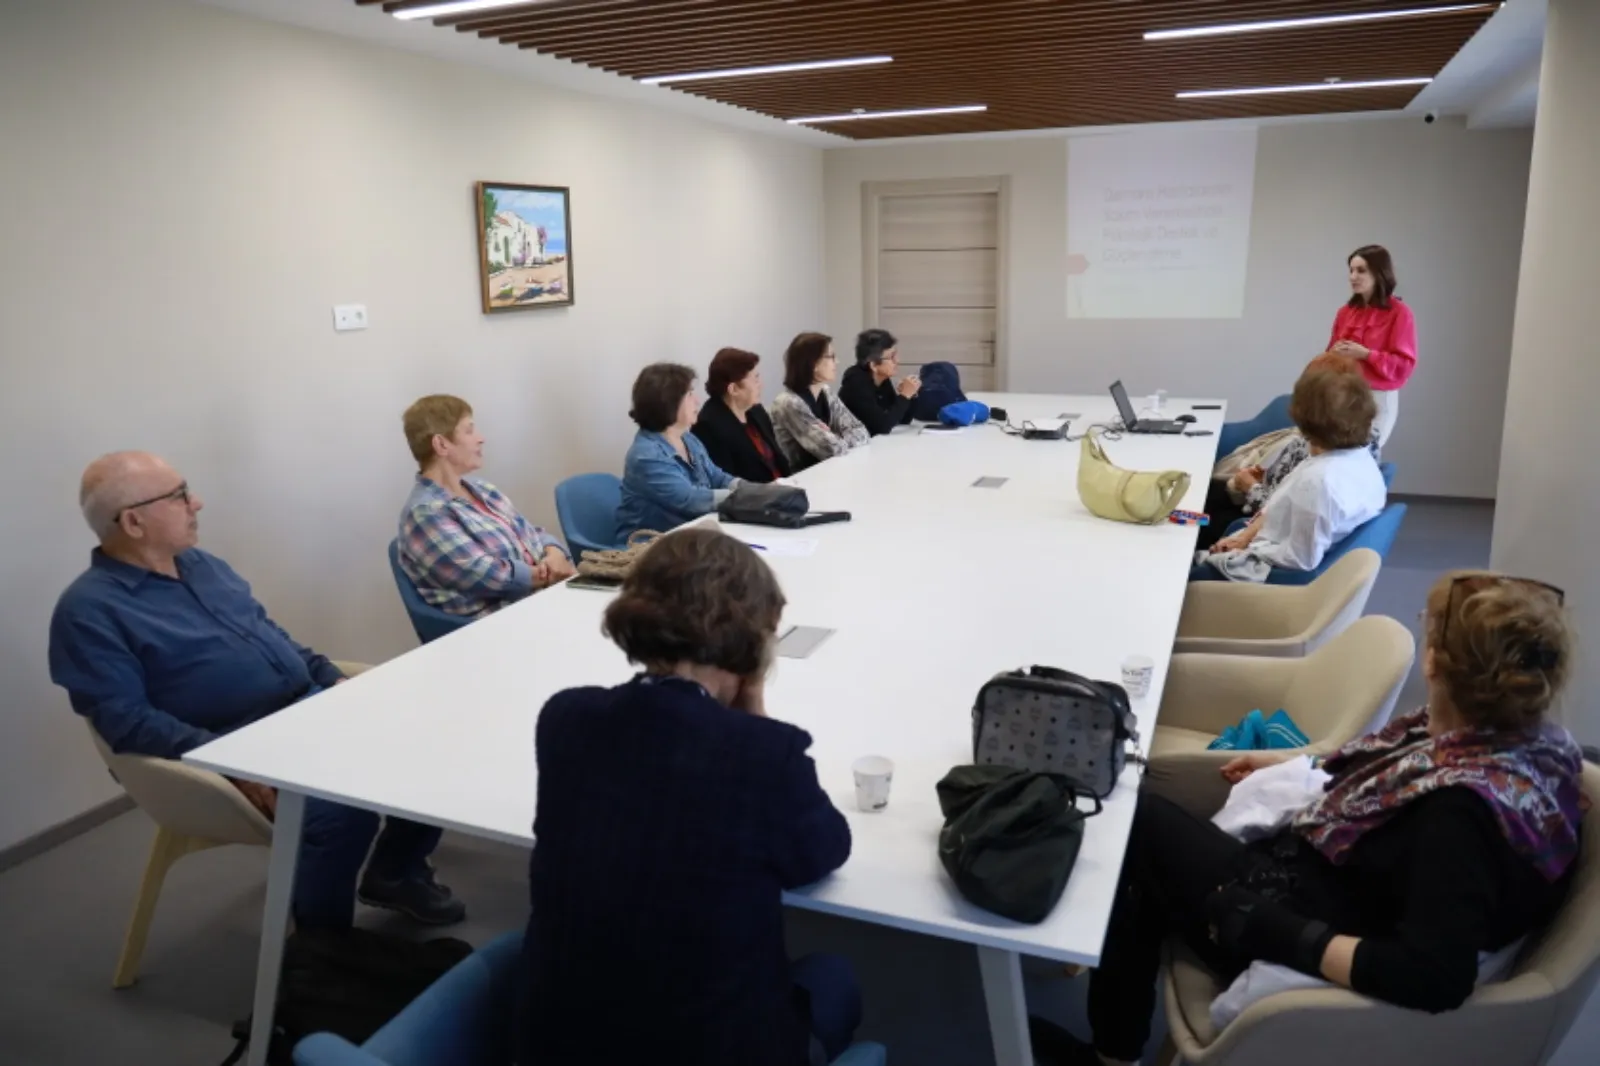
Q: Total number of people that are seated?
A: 10